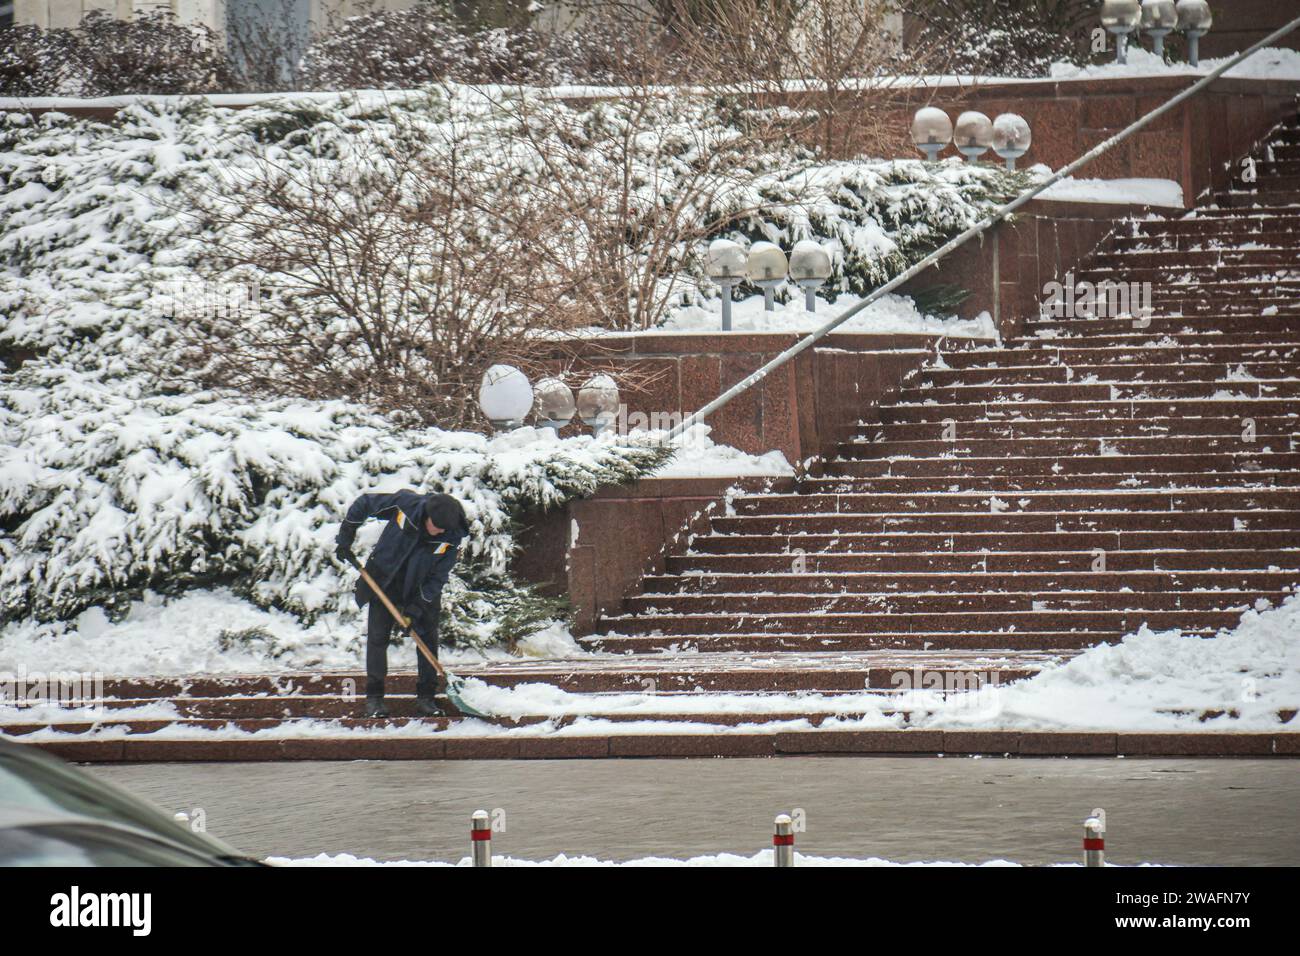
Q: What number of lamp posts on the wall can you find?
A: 12